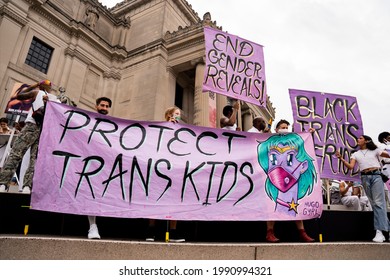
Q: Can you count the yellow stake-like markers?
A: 3